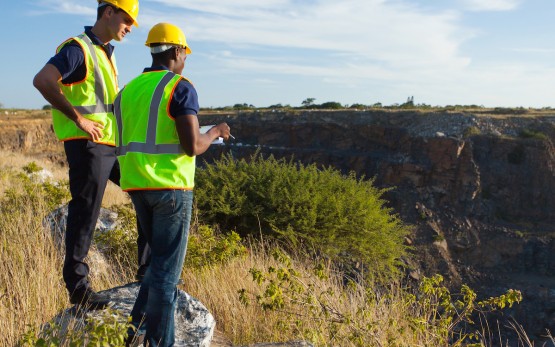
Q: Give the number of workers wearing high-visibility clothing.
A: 2